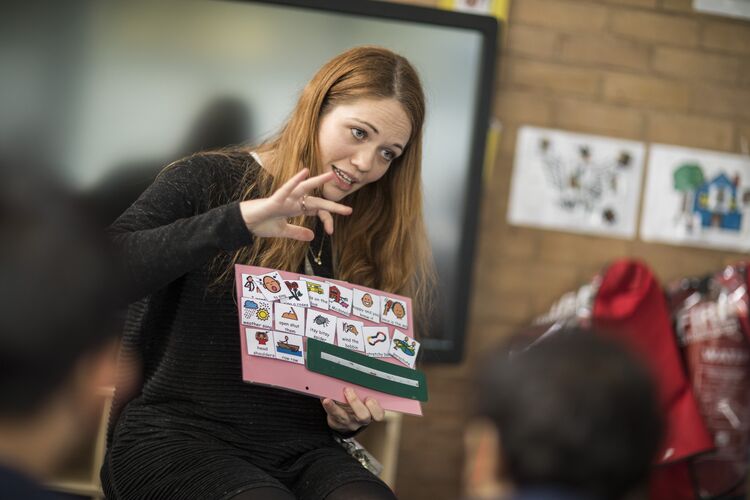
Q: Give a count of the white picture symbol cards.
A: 15